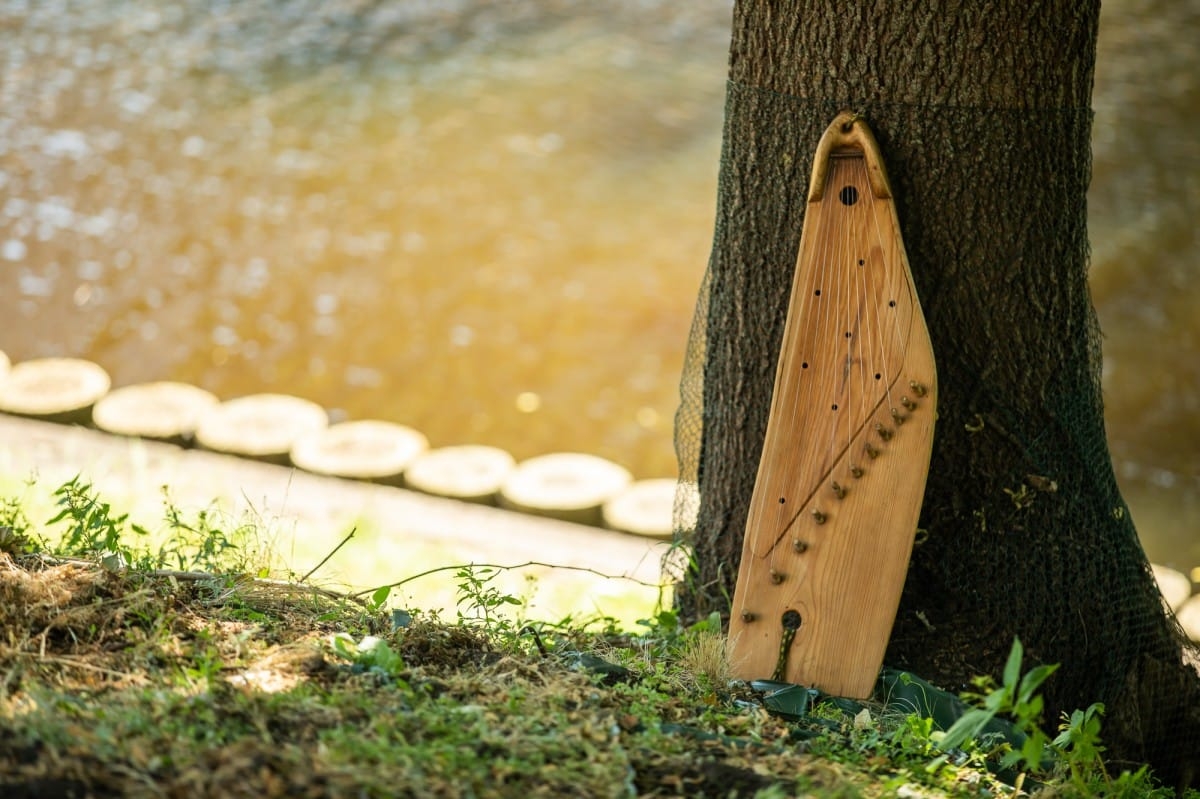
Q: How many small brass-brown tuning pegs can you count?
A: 11